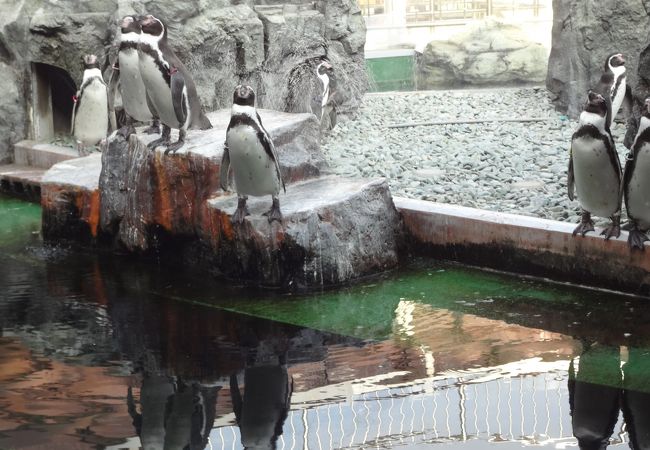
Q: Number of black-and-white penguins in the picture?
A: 8